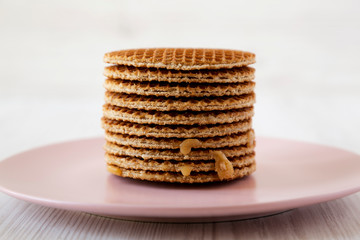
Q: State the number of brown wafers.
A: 10